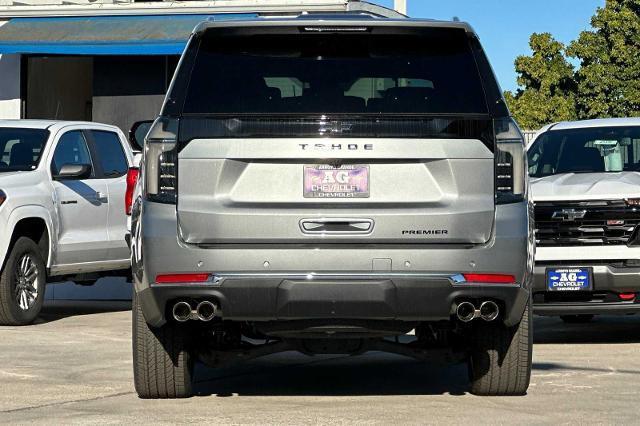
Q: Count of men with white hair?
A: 0